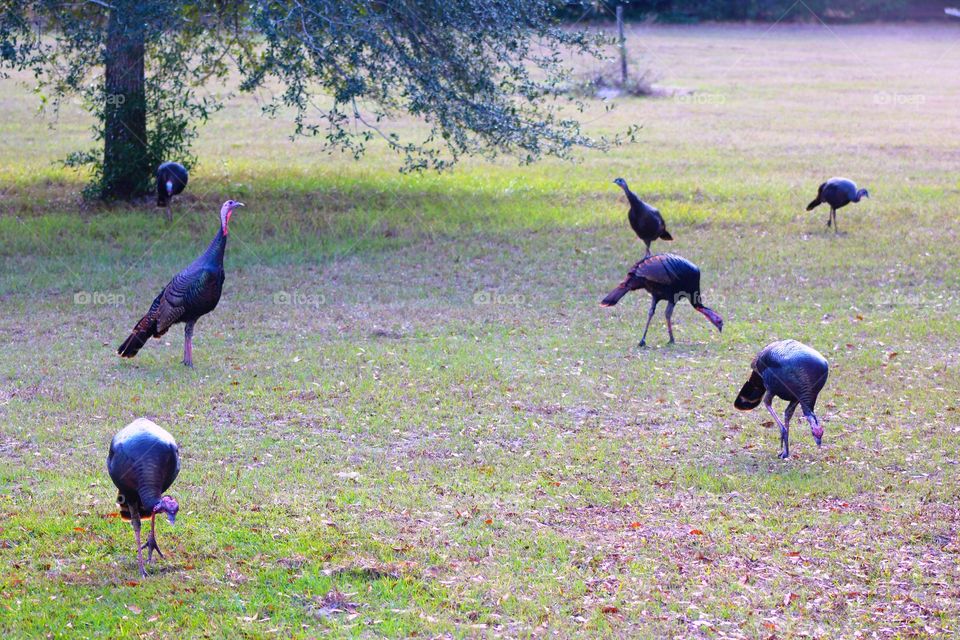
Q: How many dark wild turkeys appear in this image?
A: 7